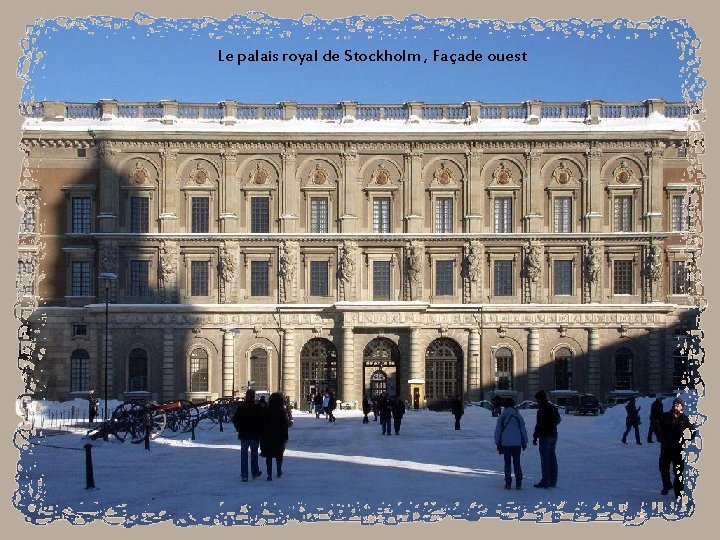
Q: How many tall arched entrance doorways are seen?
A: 3